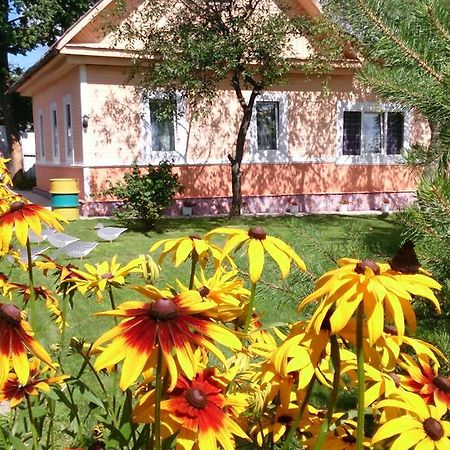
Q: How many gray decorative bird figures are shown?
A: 5